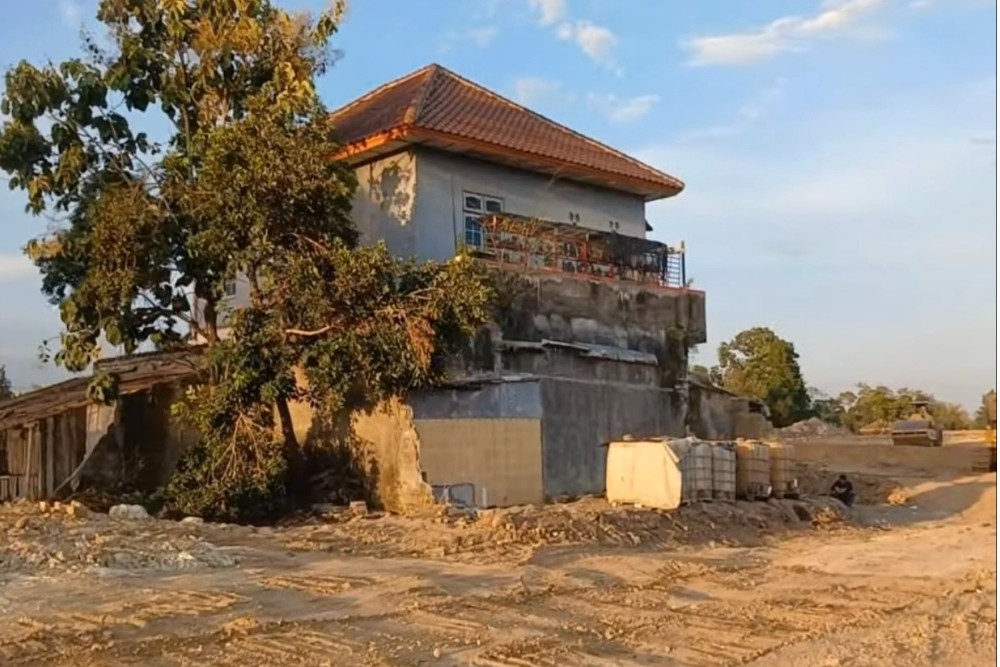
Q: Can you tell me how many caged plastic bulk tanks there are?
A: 4